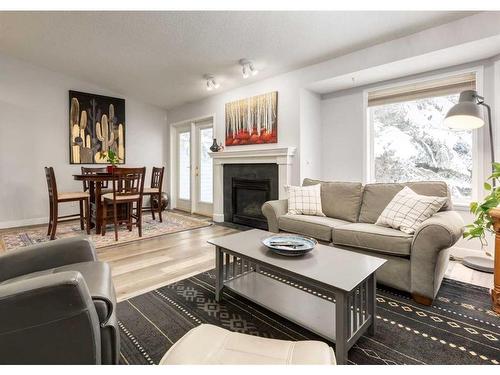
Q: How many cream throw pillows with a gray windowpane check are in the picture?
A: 2